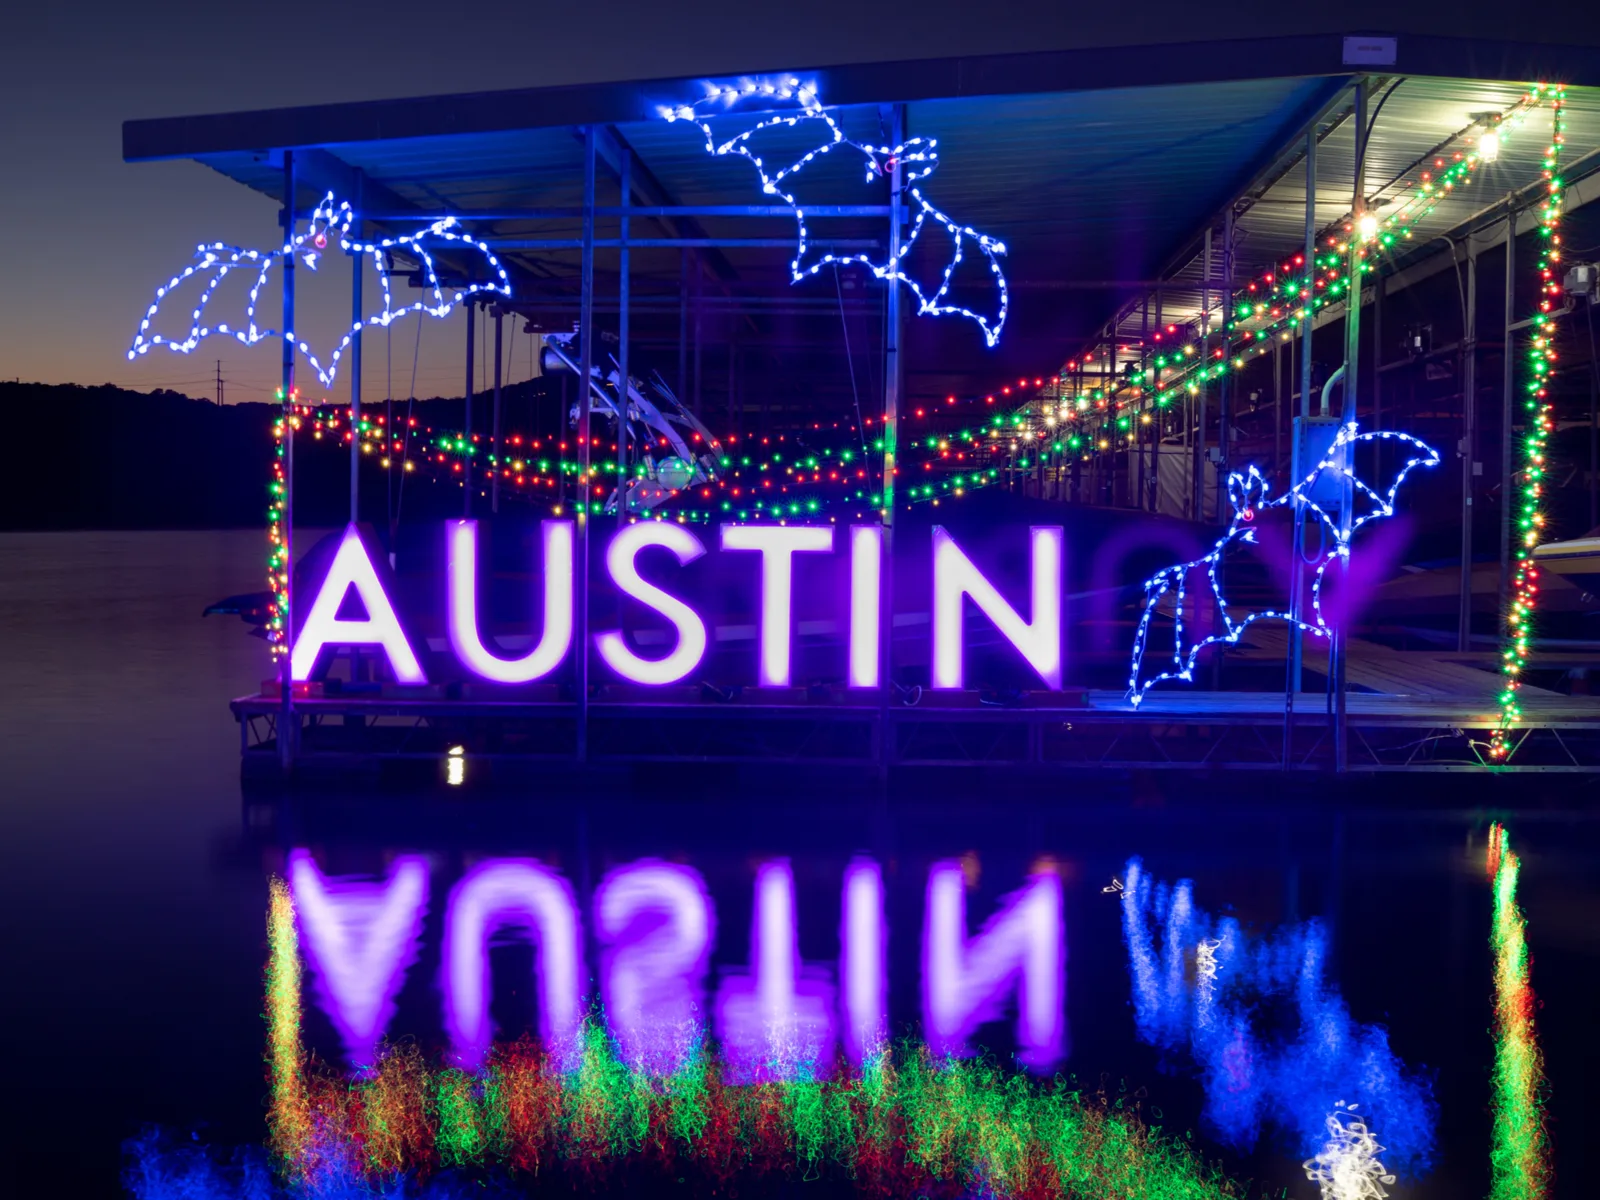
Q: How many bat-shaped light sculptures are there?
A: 3